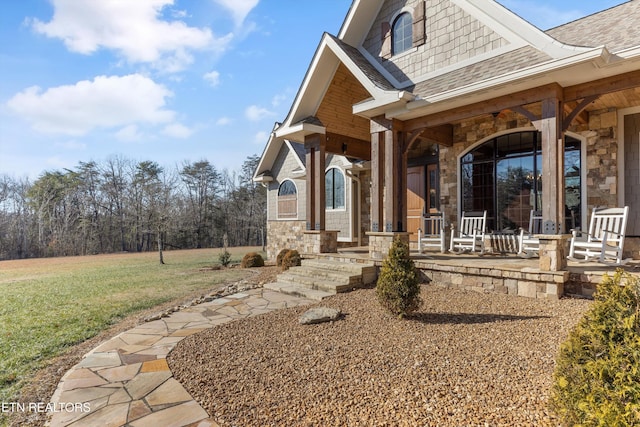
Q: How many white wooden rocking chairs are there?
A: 4